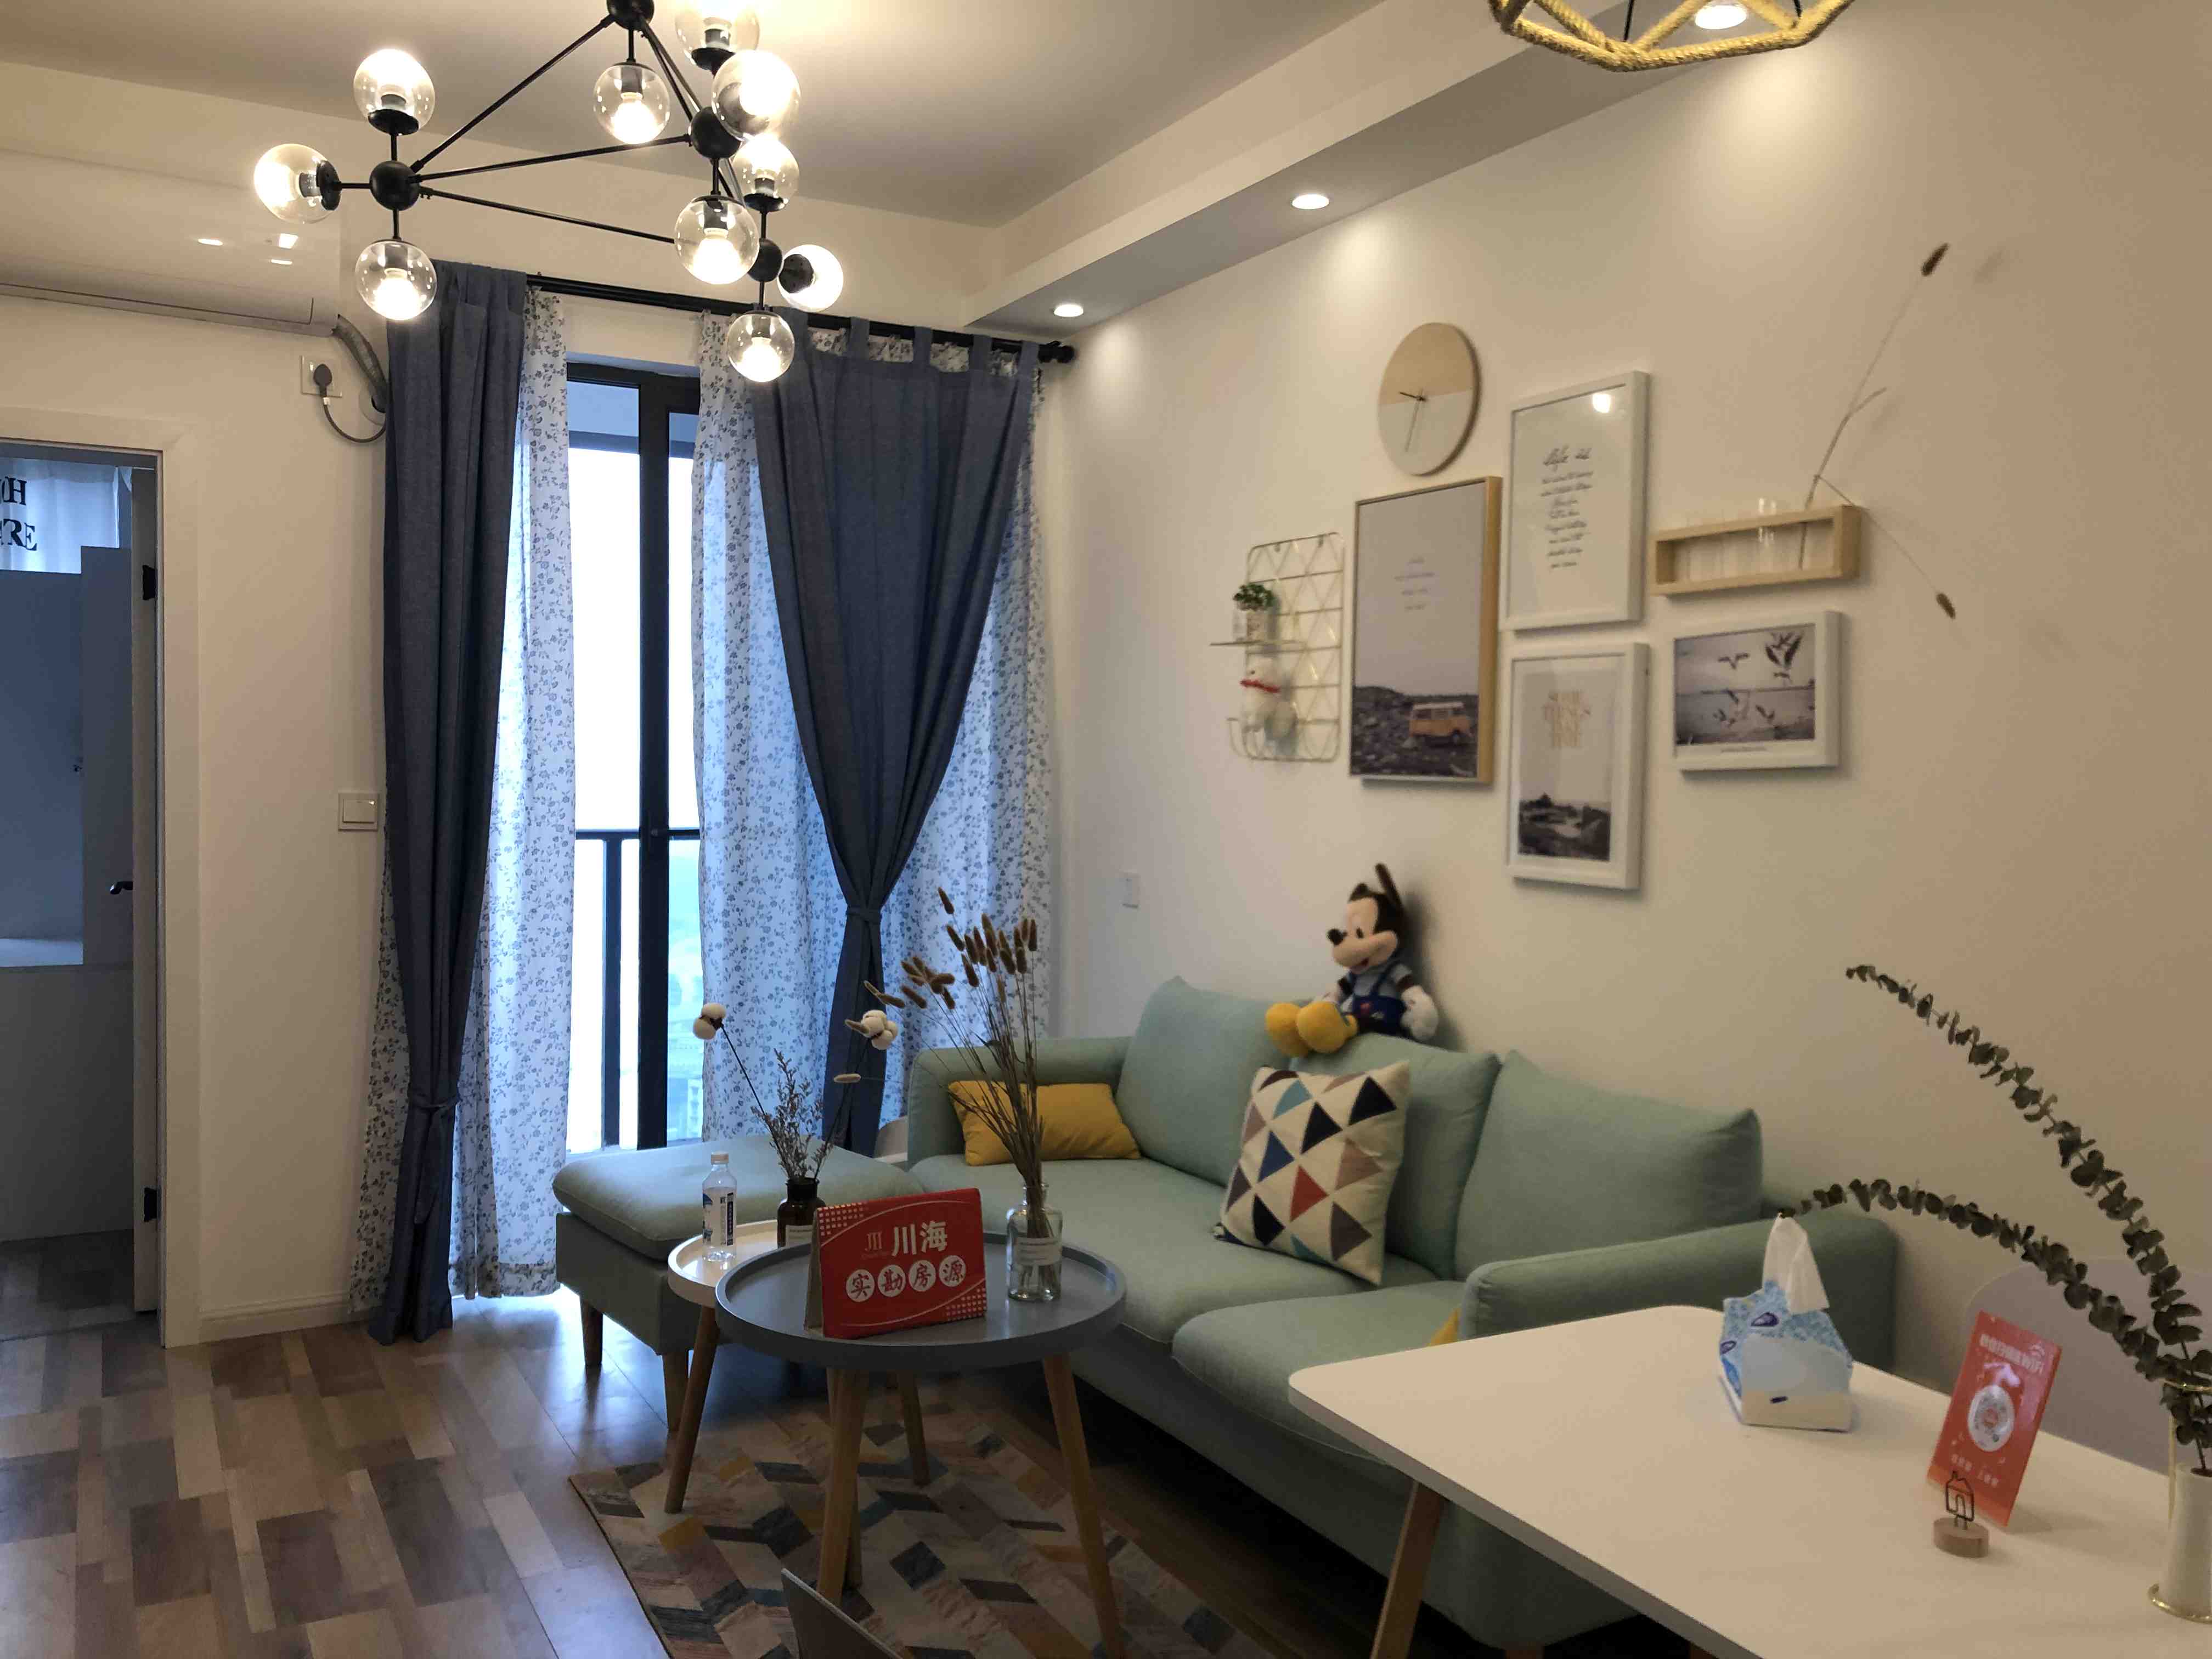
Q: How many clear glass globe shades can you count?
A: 10